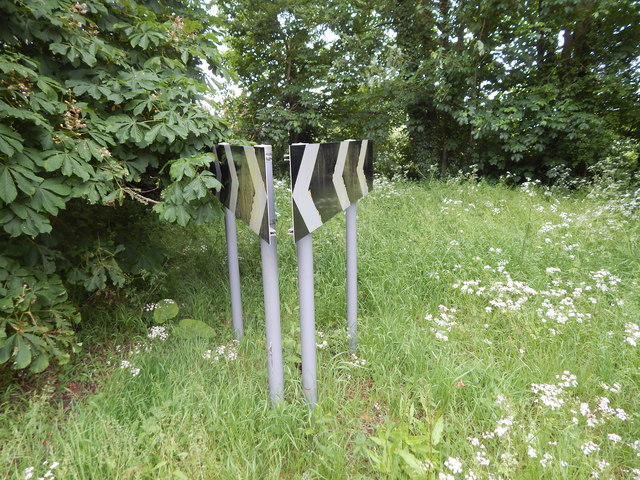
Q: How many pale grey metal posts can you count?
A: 4